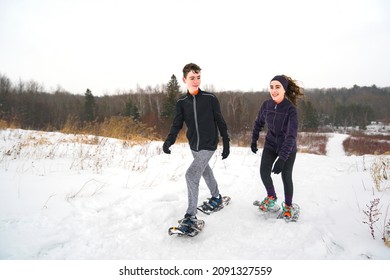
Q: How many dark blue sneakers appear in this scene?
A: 2